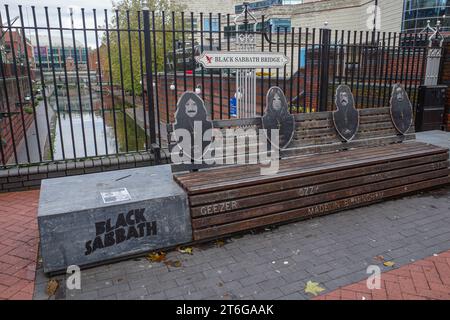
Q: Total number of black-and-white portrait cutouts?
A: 4